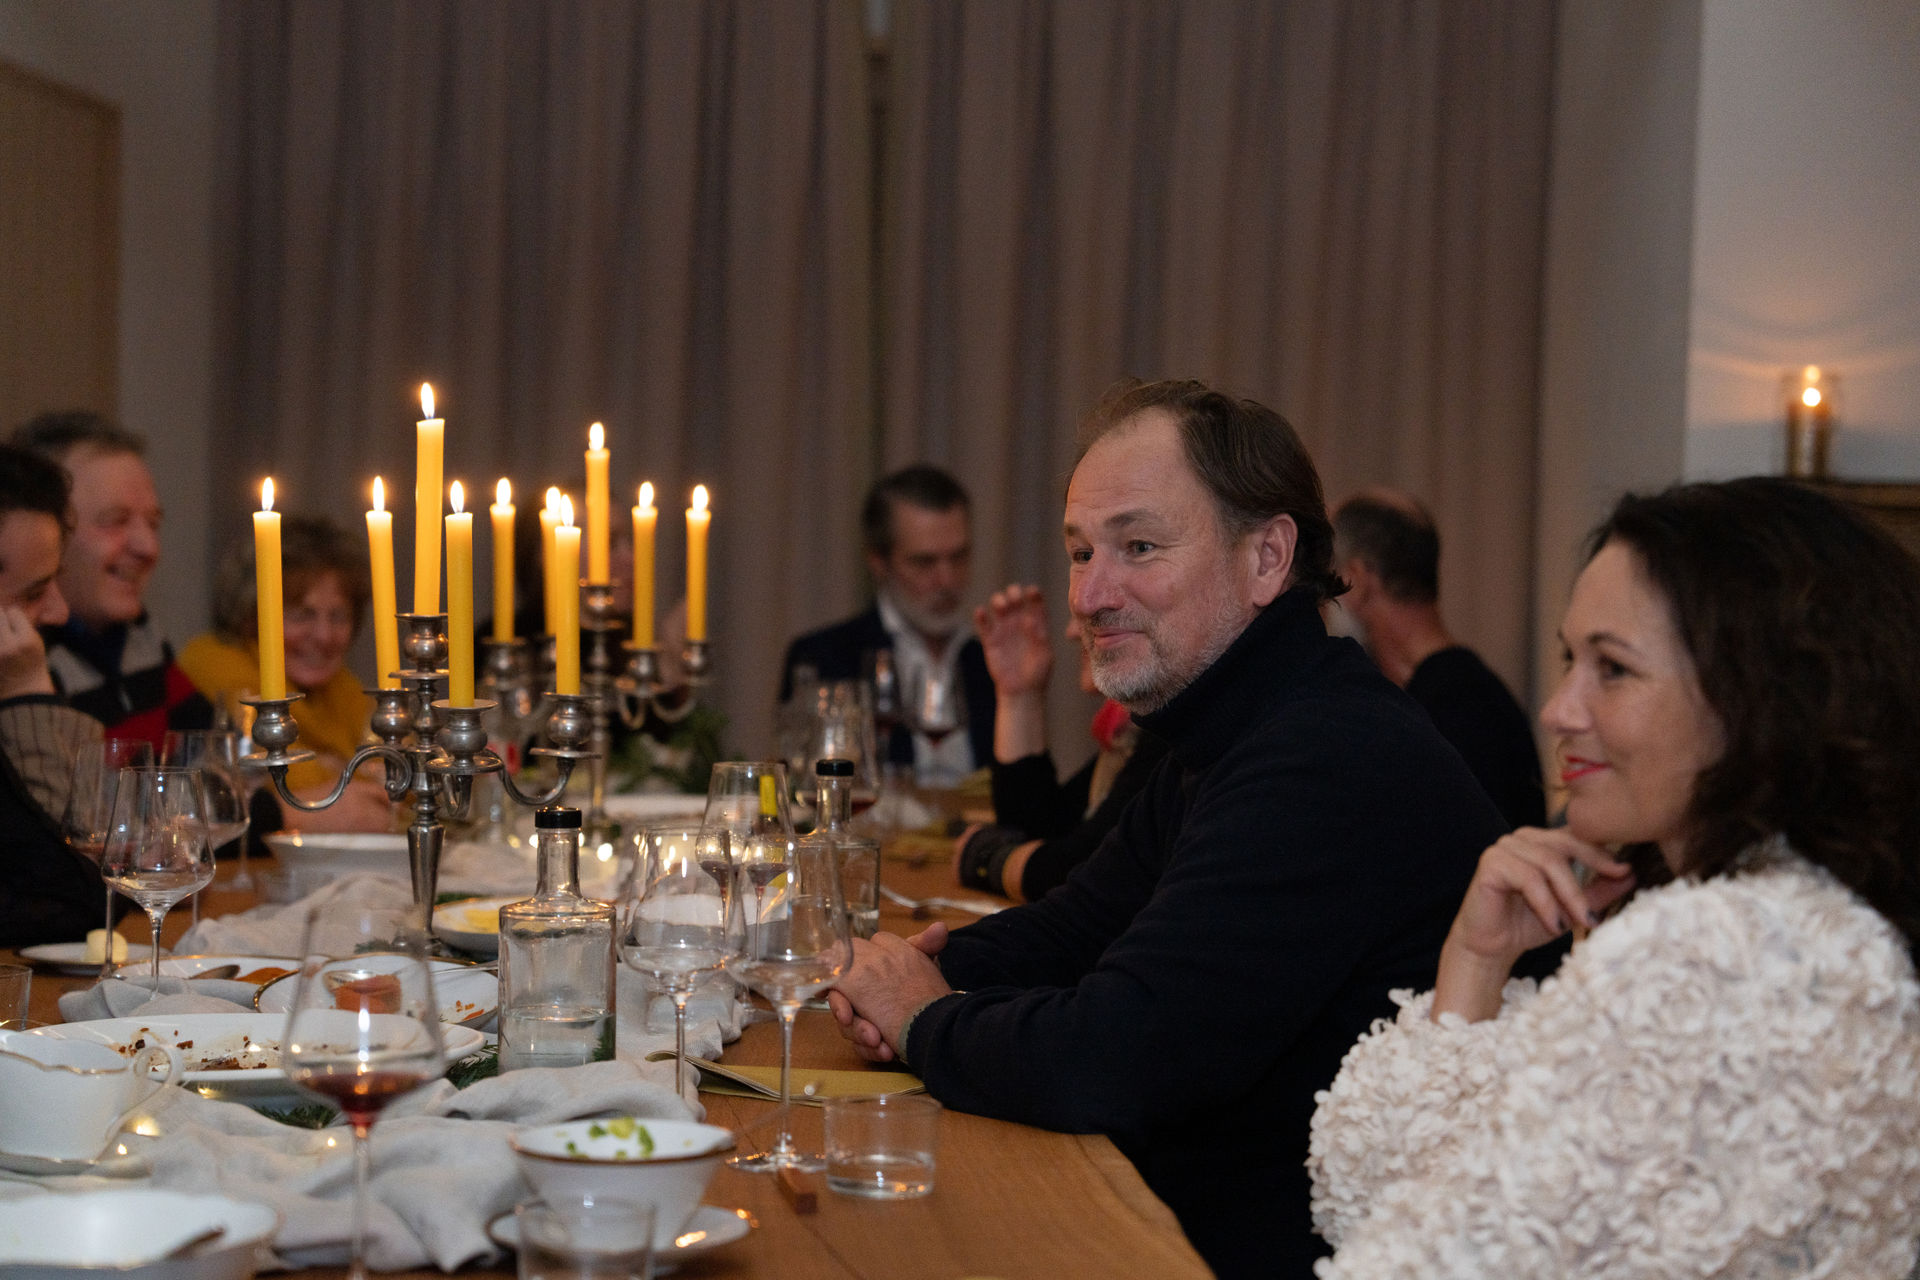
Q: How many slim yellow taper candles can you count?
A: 10